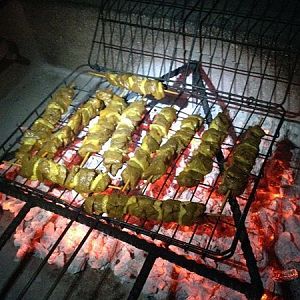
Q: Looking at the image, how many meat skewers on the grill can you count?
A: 11